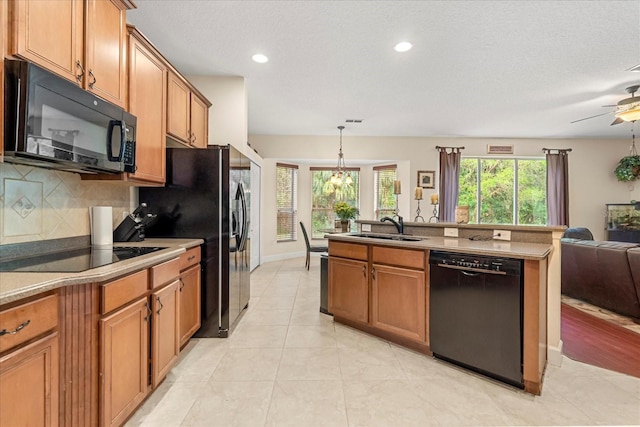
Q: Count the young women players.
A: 0